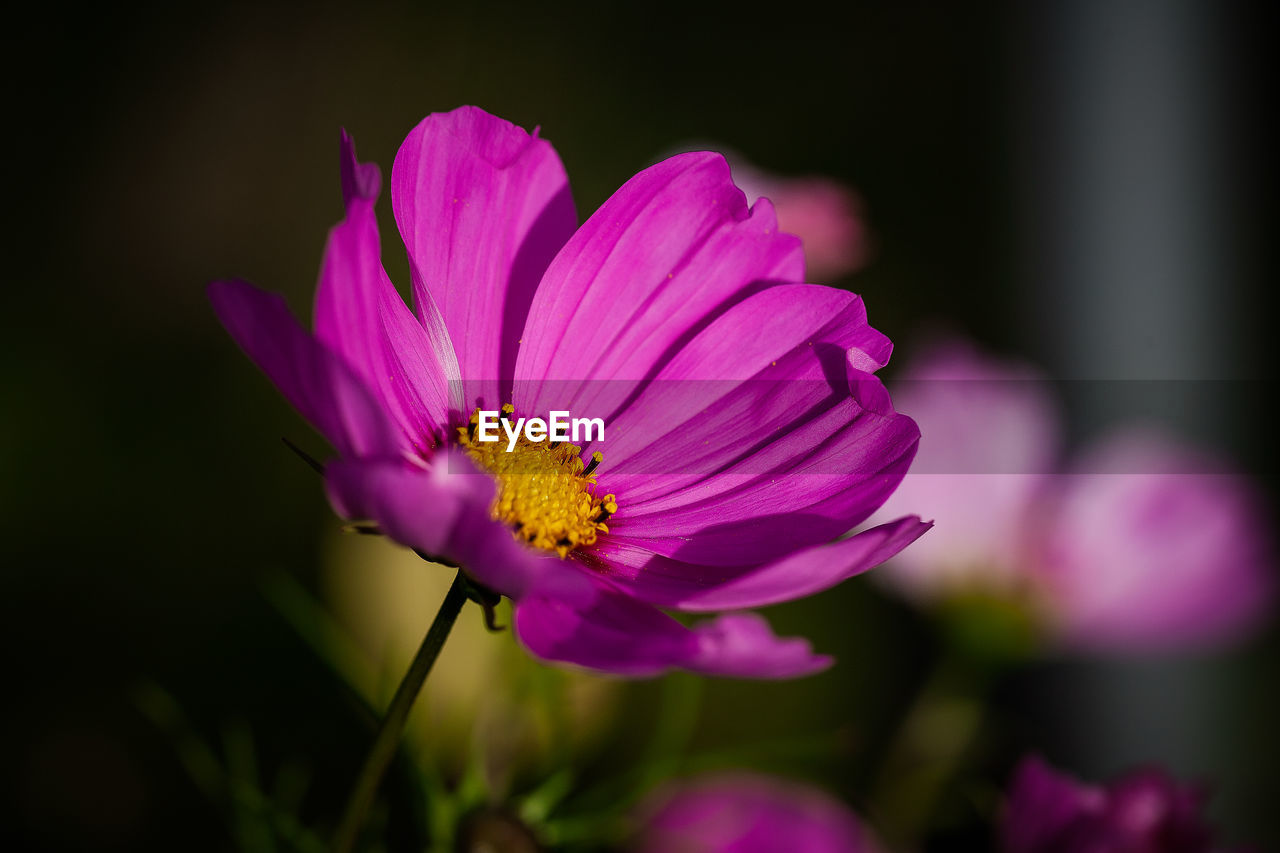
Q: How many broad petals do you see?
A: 8